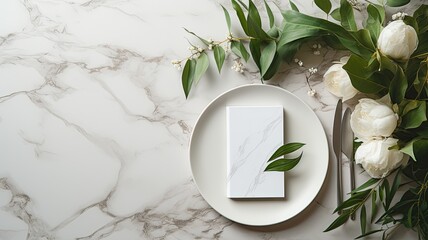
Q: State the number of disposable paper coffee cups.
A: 0